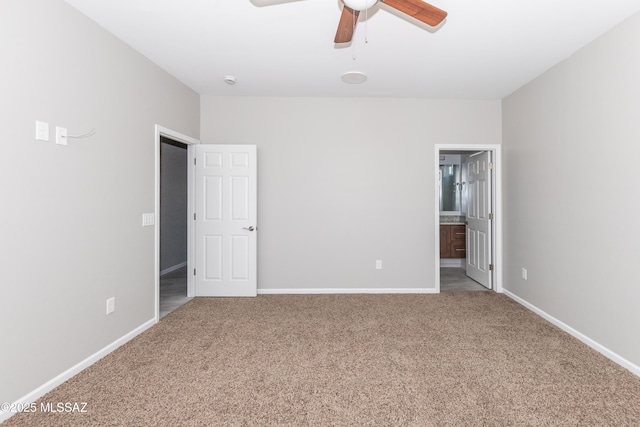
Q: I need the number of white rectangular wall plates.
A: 6